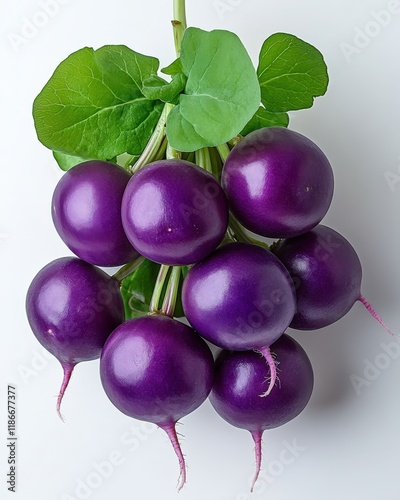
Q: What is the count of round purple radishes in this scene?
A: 8